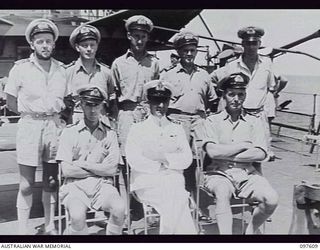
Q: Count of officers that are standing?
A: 5